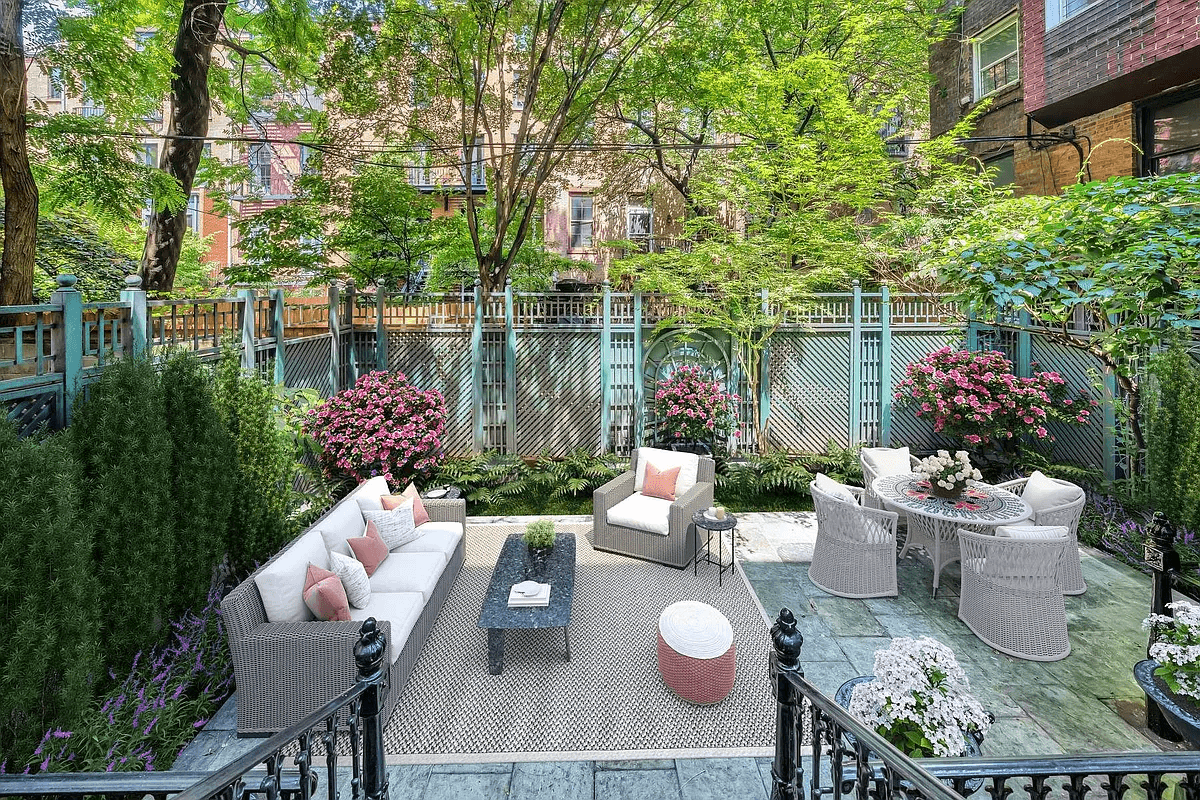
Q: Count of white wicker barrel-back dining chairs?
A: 4